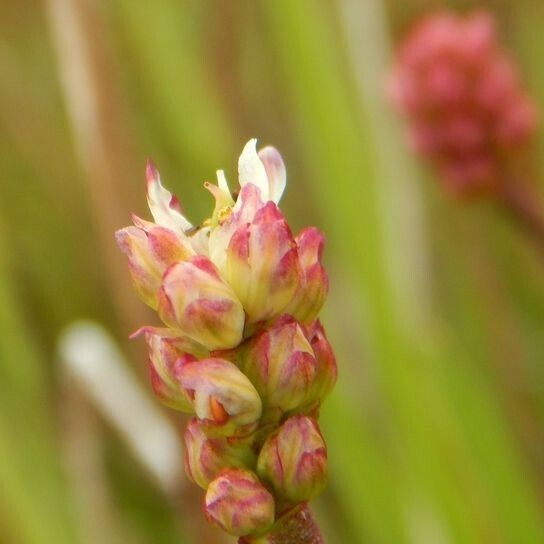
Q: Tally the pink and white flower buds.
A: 11